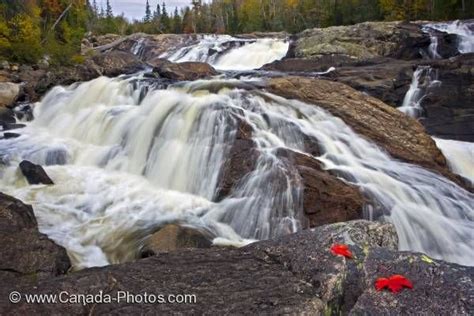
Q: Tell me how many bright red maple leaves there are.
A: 2